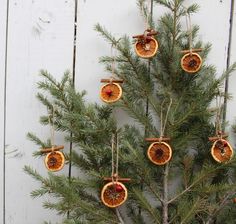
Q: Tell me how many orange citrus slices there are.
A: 7